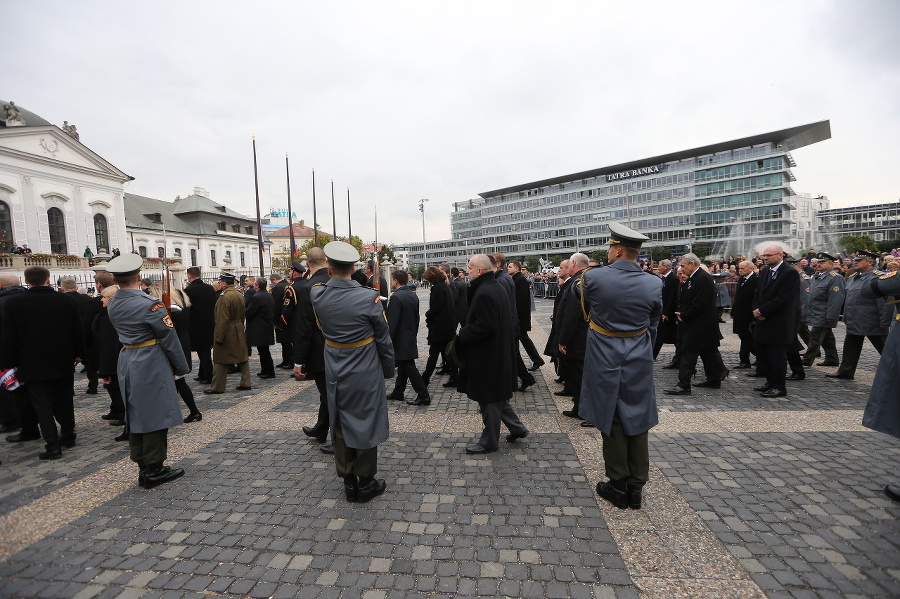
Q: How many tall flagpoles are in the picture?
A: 5